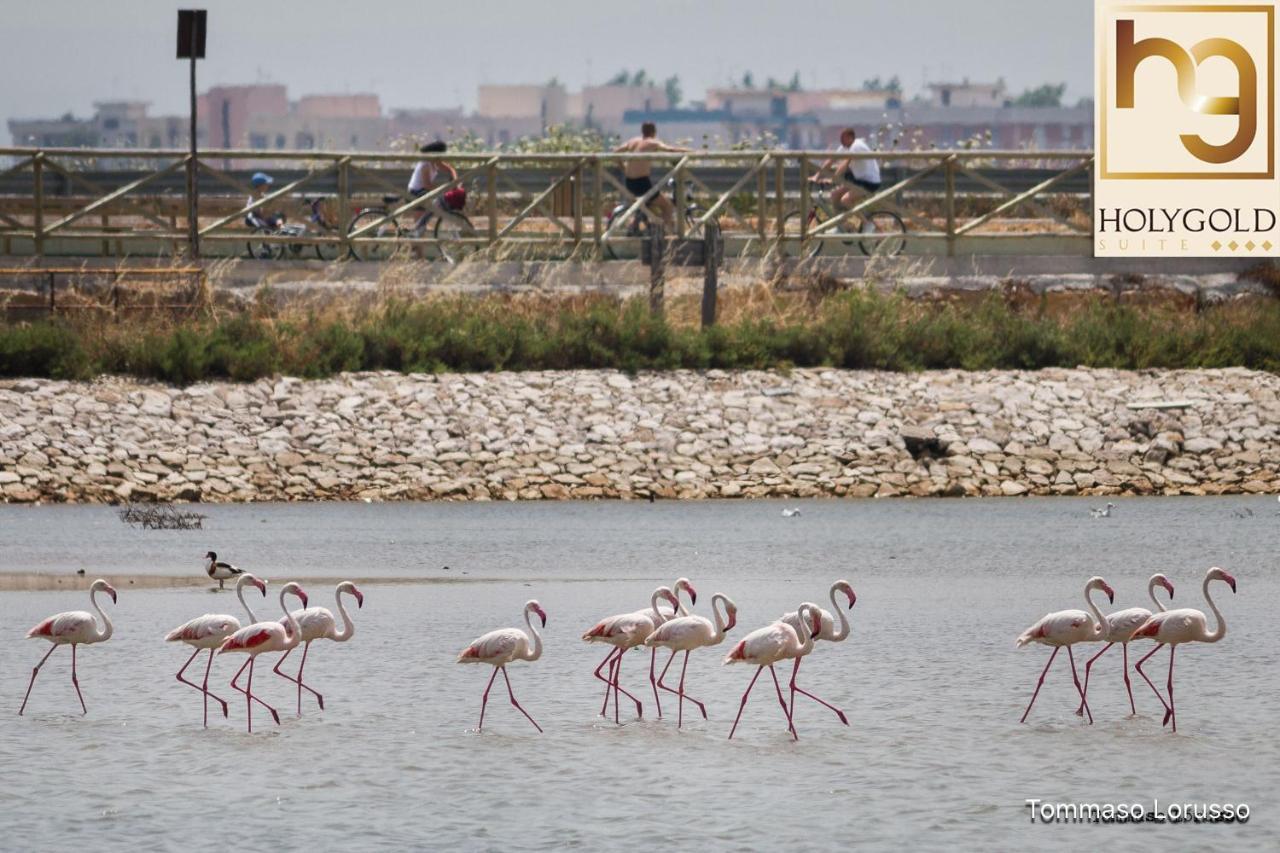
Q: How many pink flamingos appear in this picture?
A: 13